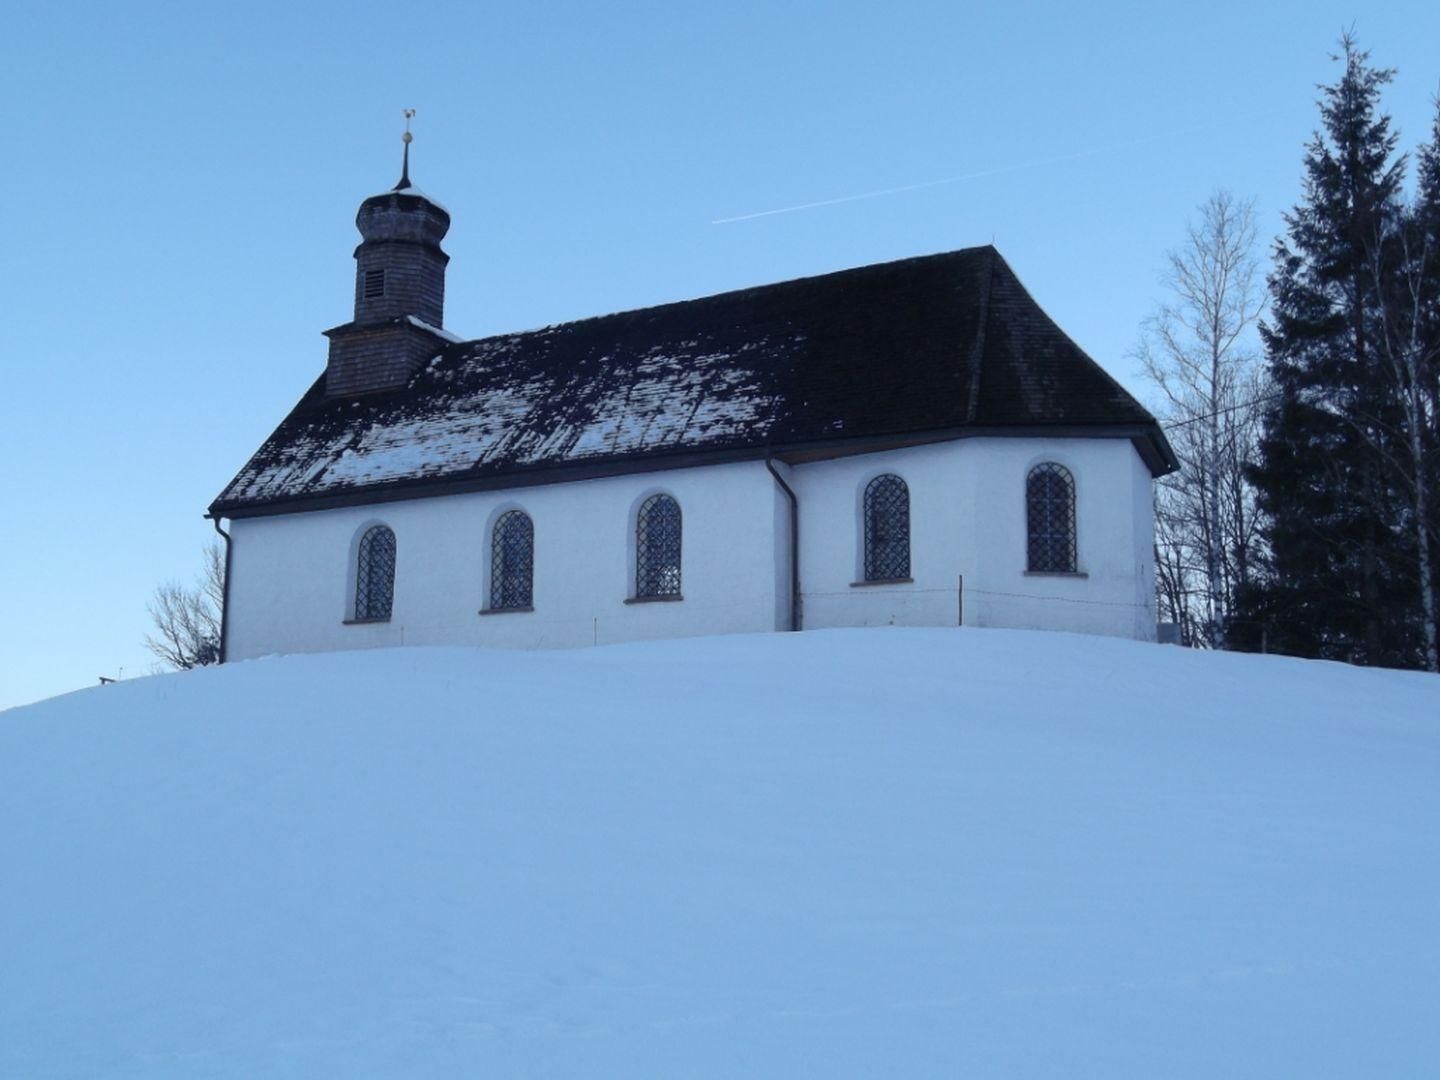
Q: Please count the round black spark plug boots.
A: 0